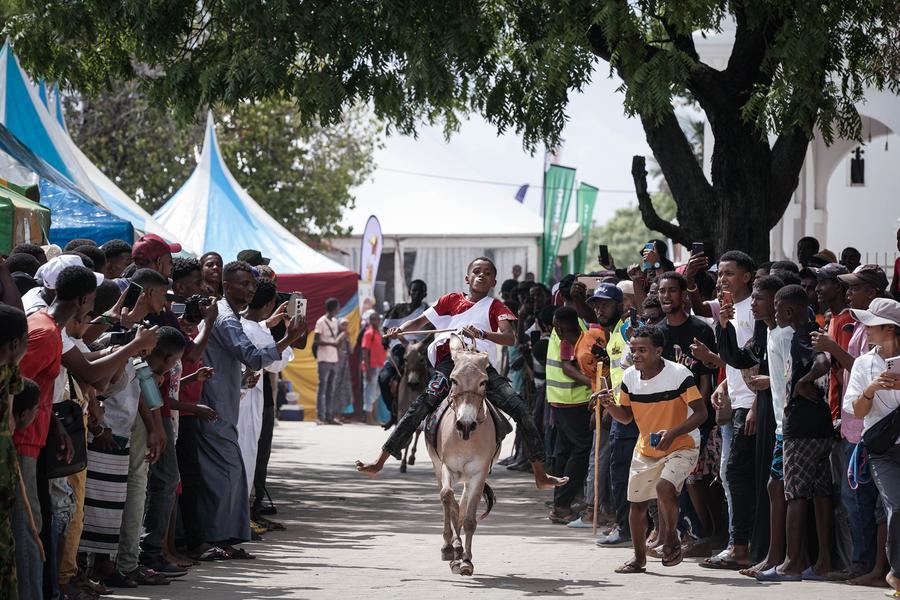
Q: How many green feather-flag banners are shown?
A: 2